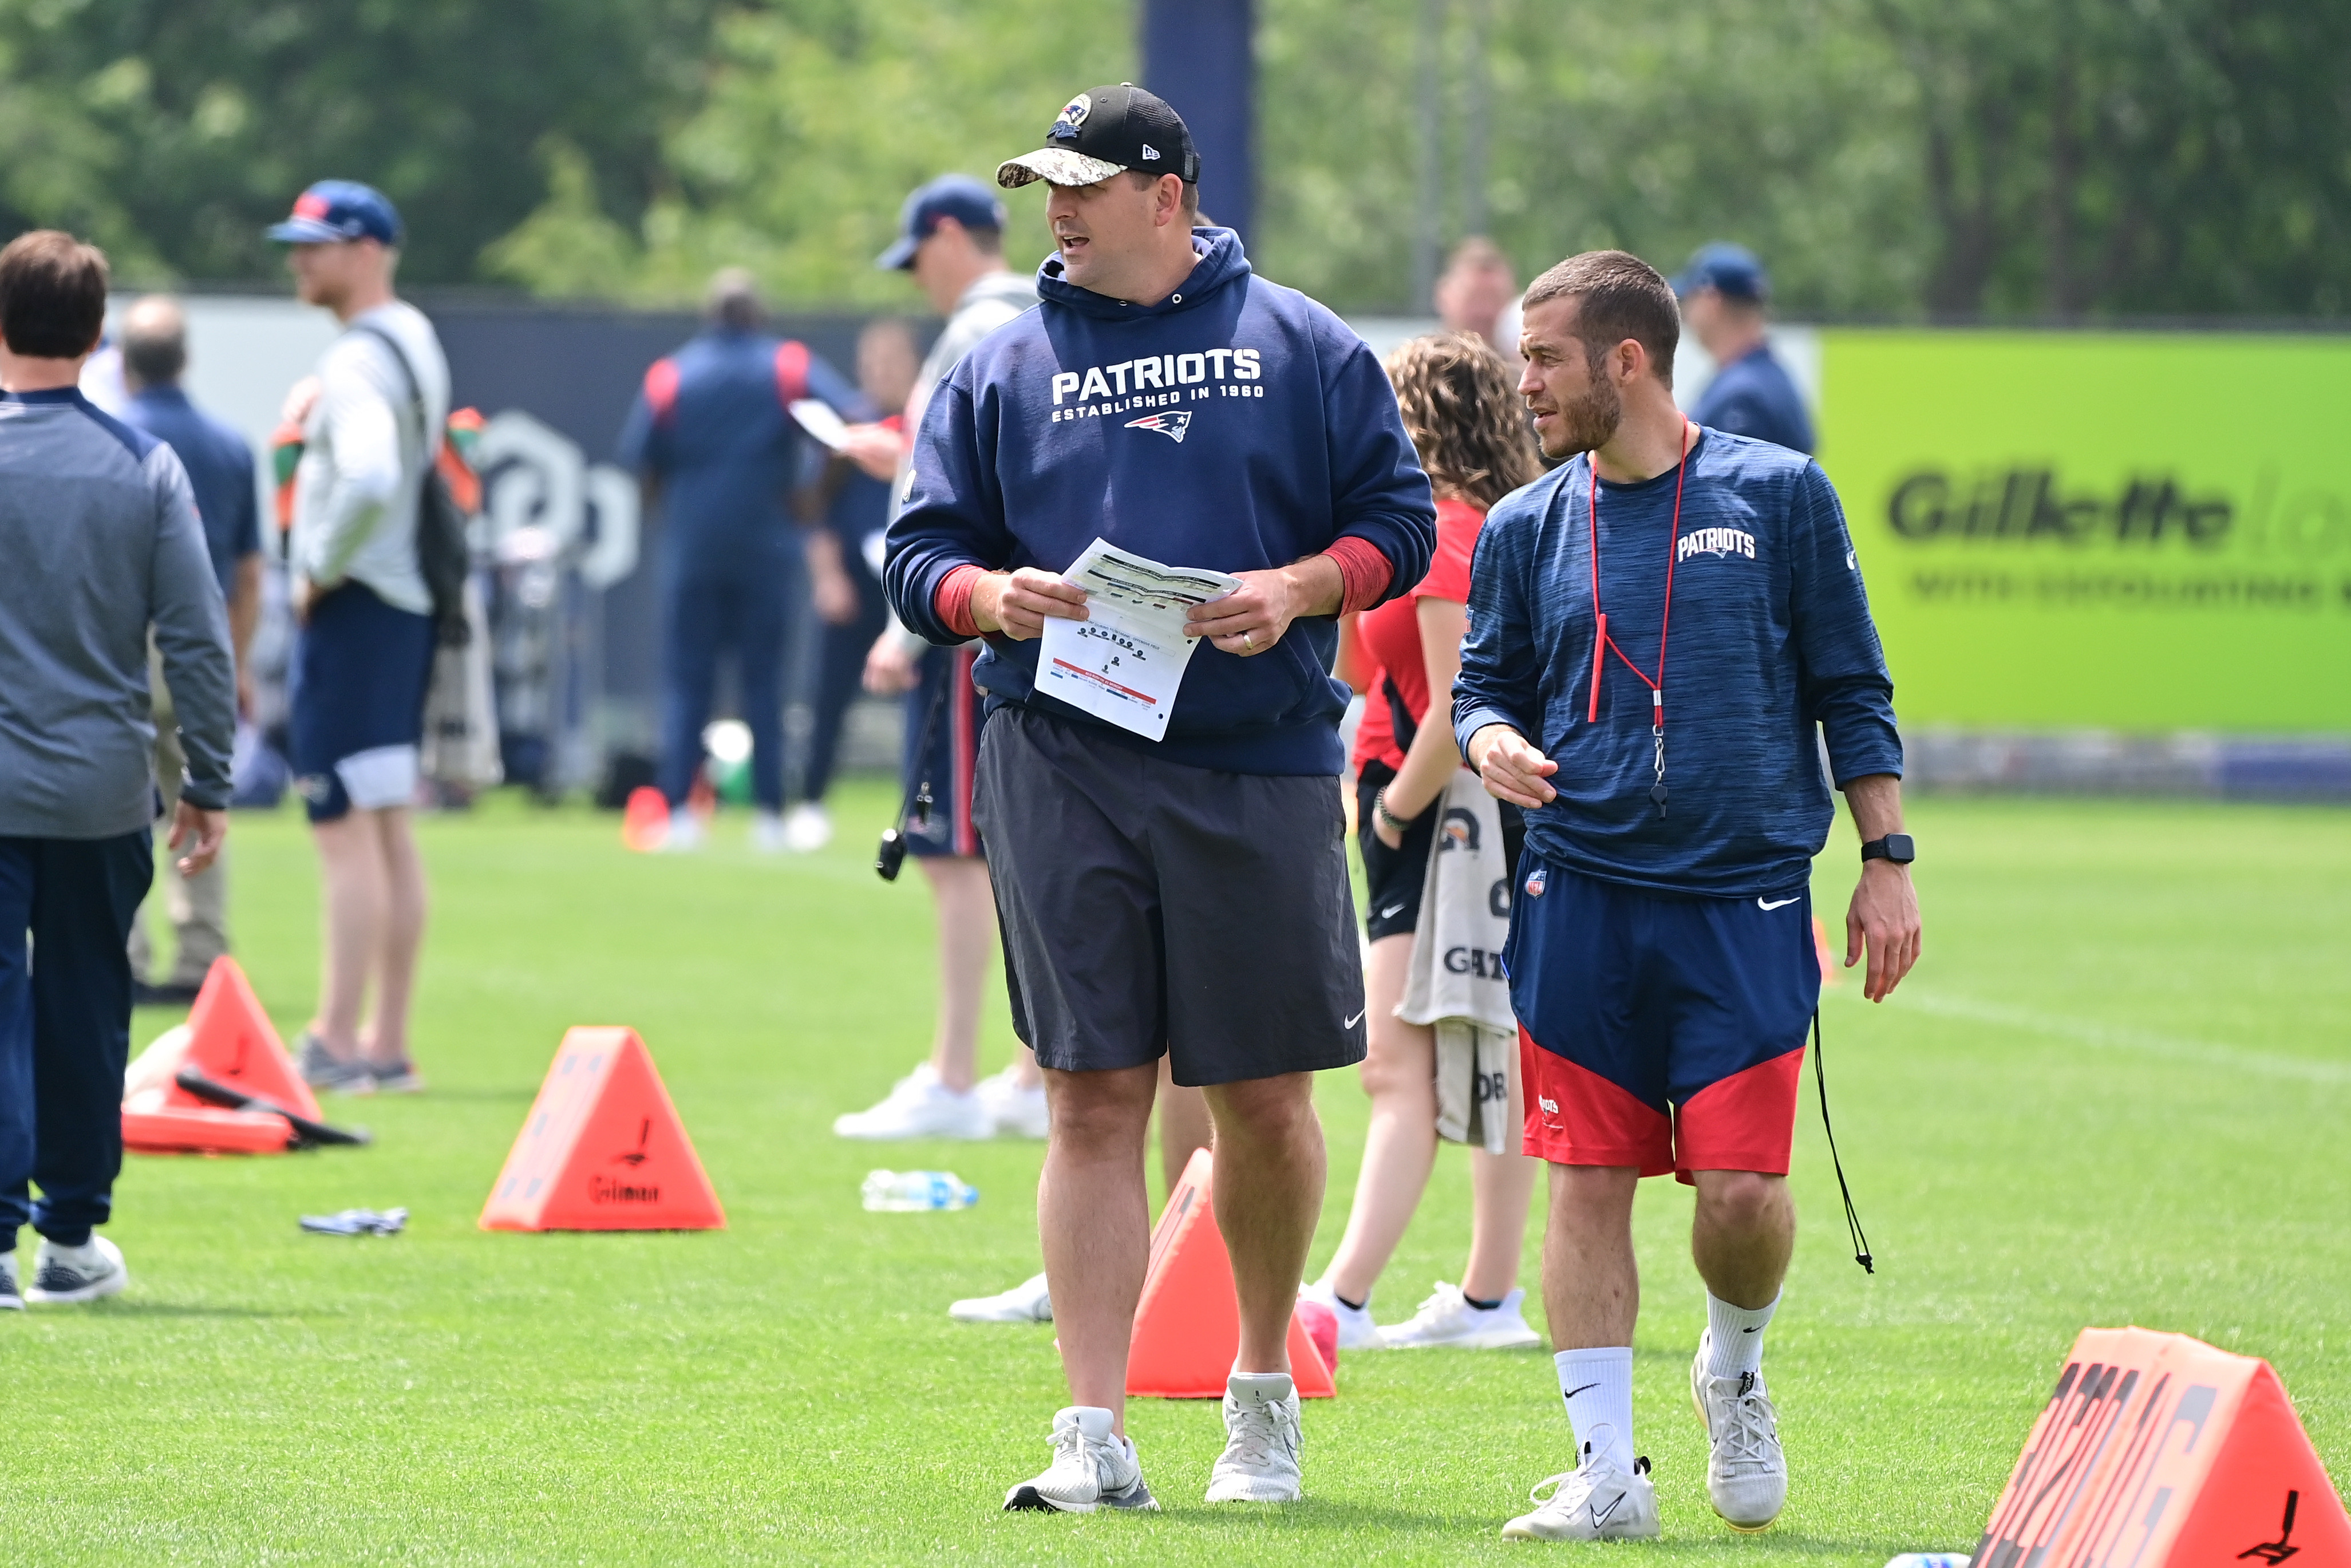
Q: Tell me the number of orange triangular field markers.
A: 4